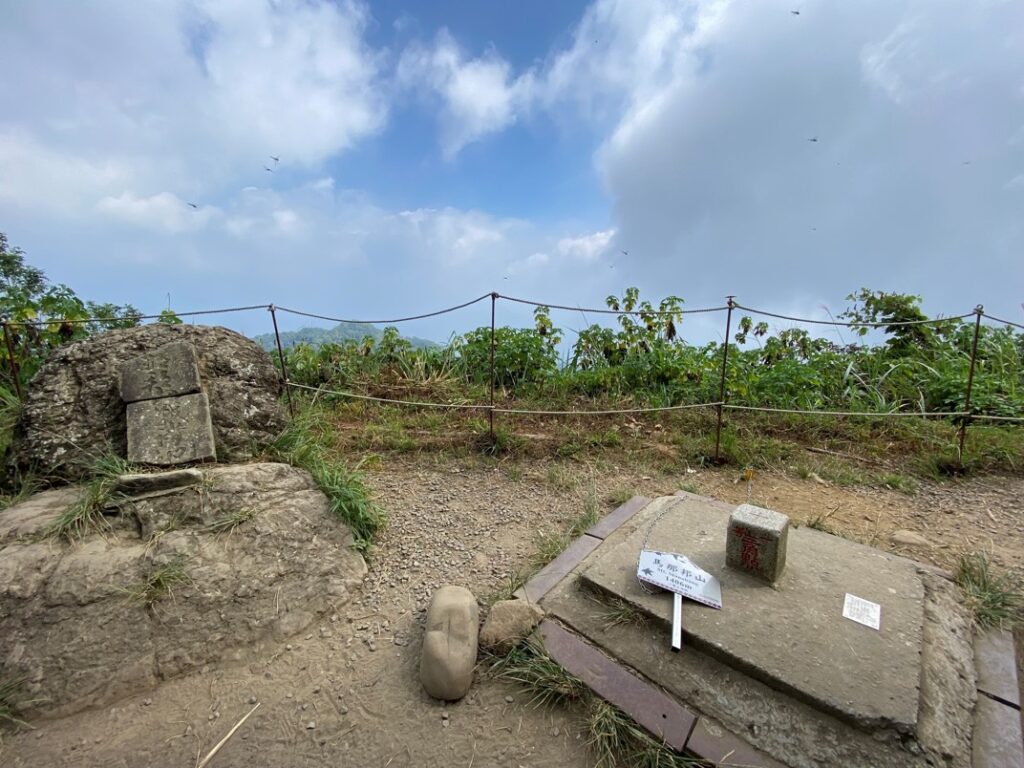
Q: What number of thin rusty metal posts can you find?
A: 5